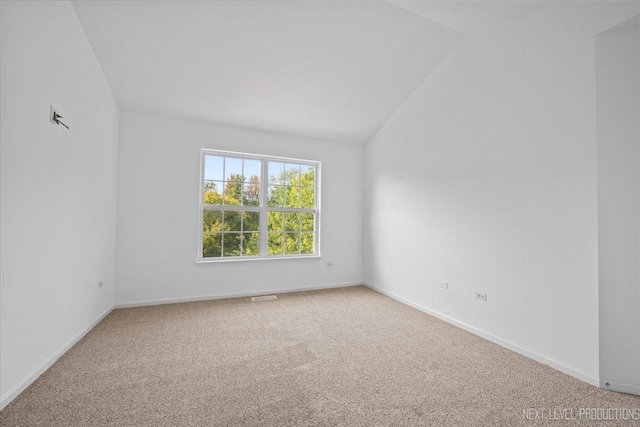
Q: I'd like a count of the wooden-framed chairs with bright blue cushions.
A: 0